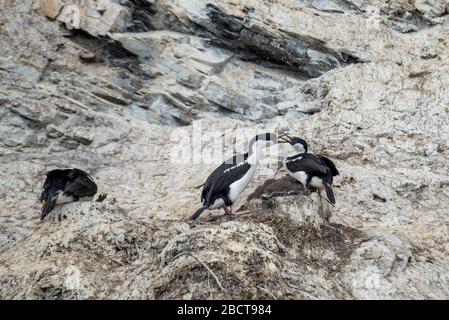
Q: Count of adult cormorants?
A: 3